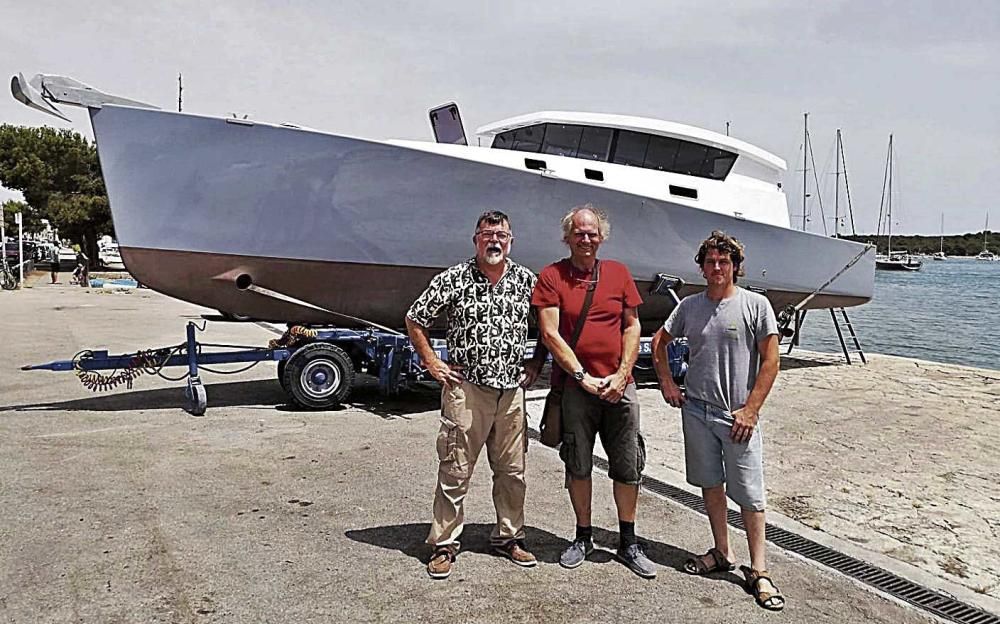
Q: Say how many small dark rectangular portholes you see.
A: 3